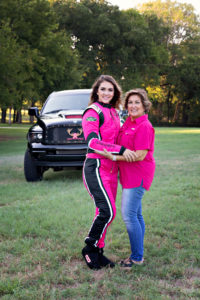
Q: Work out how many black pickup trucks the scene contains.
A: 1